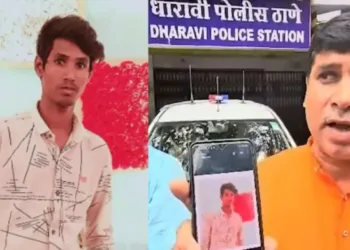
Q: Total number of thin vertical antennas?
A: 3